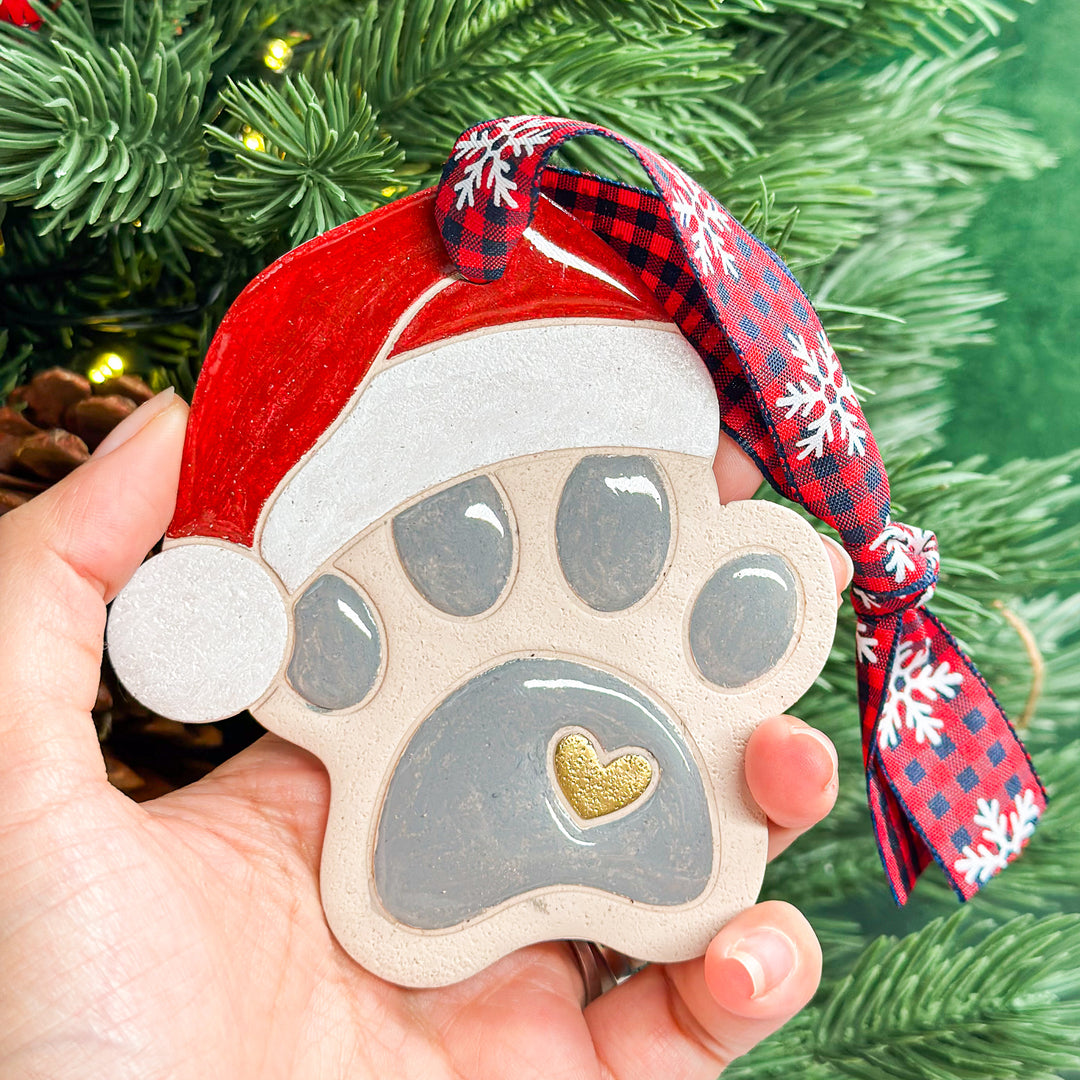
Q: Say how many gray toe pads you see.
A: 4